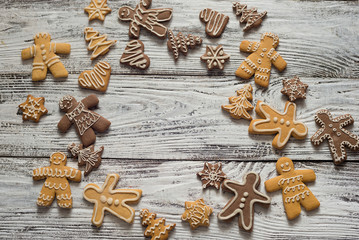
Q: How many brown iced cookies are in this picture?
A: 12